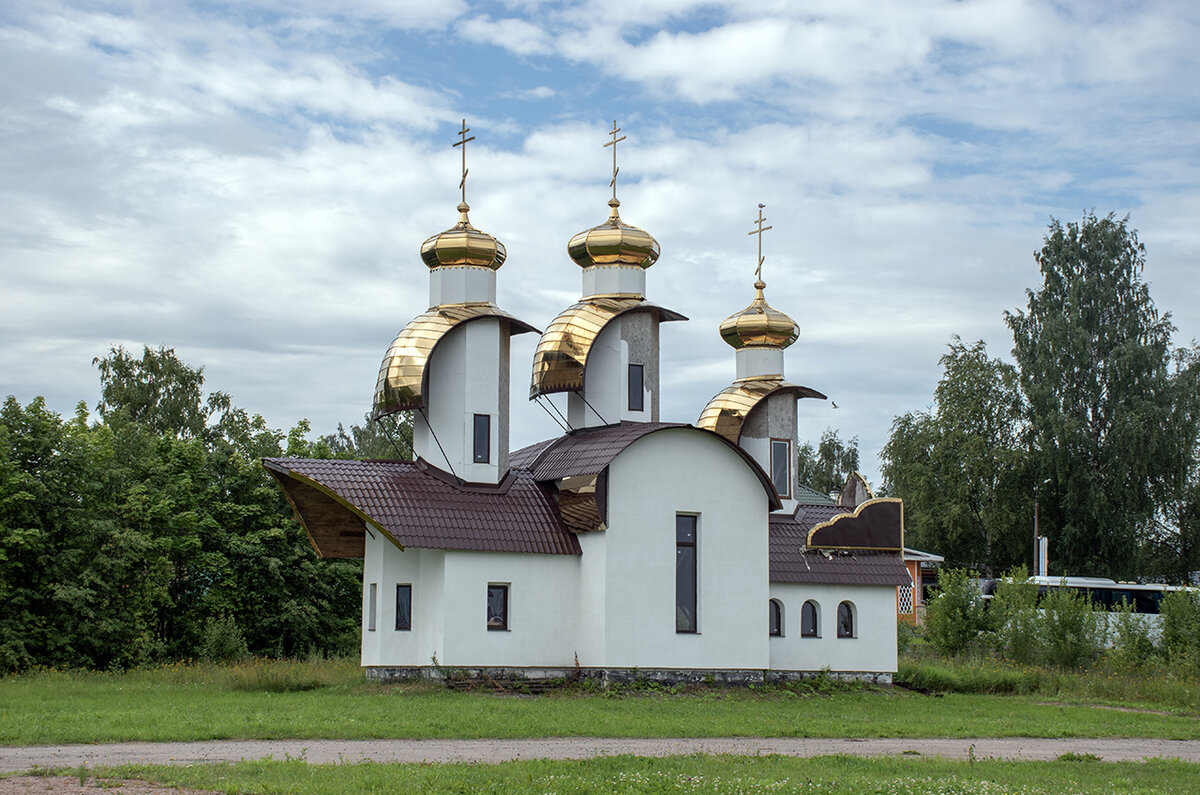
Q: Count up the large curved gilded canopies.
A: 3